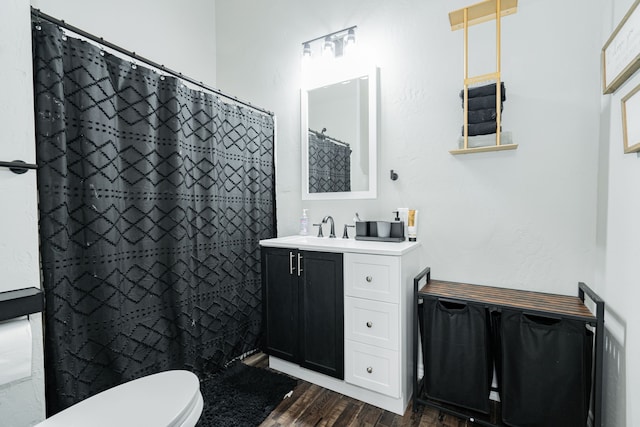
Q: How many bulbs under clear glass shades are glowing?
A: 3